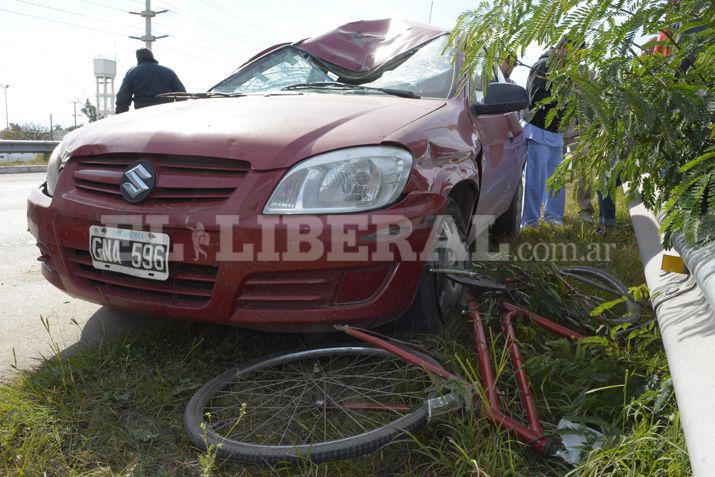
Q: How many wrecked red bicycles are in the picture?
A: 1